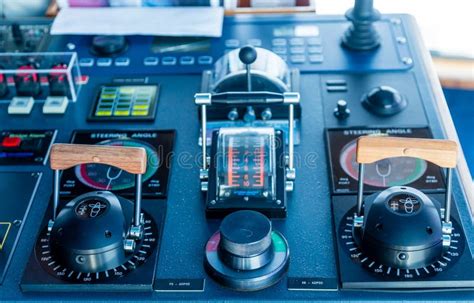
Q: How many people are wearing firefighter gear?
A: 0